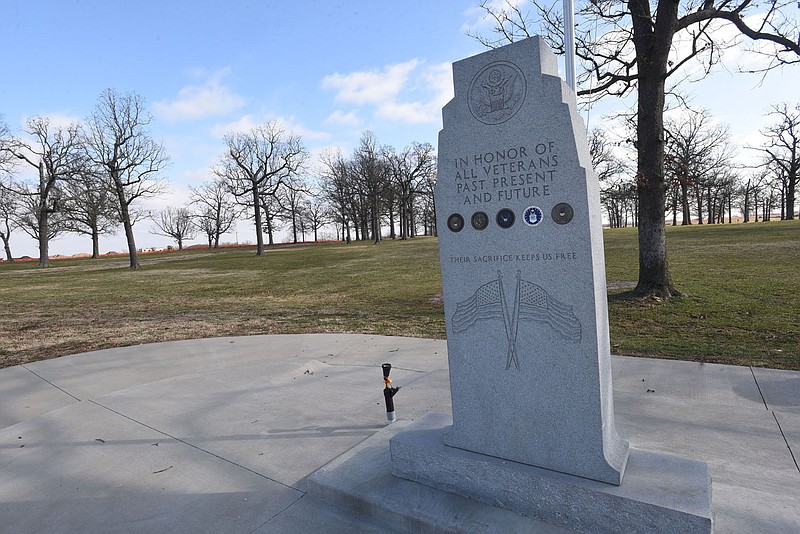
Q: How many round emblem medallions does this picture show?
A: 5